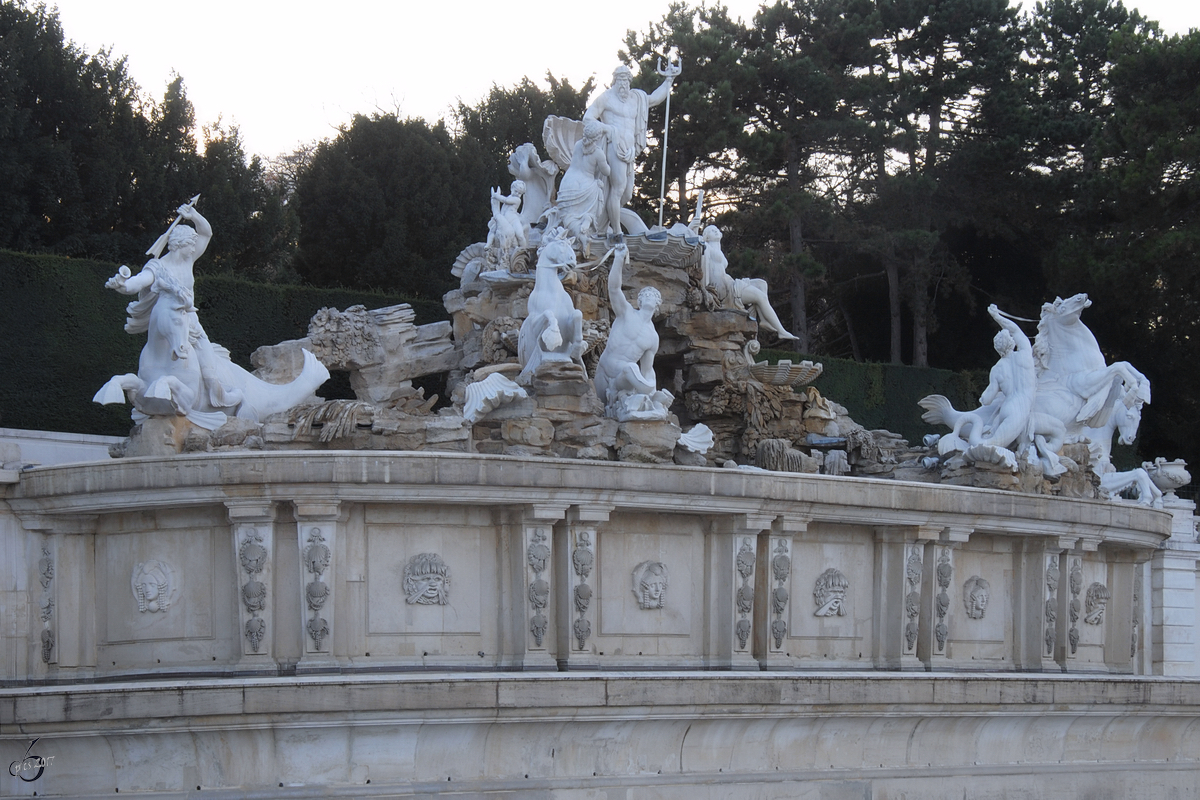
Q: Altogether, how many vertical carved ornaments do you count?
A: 12